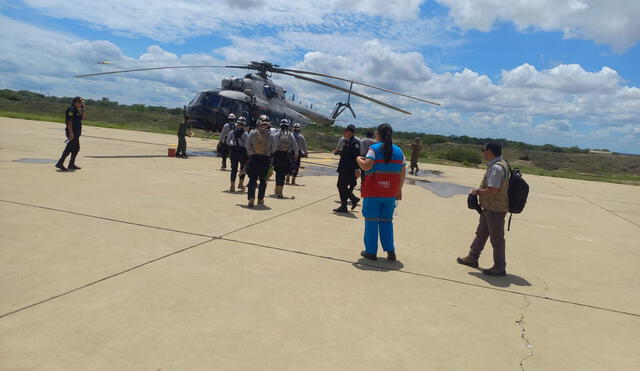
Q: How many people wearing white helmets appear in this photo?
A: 5